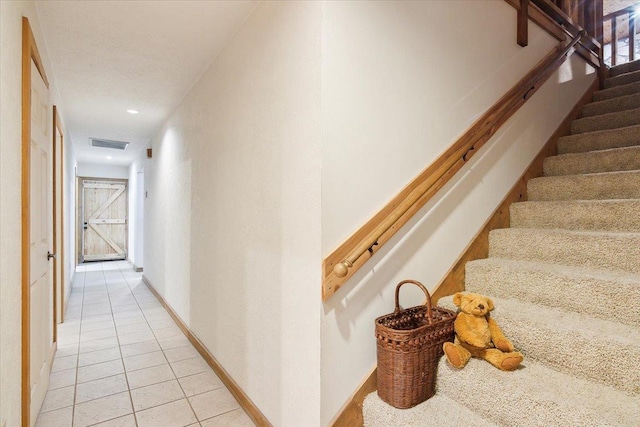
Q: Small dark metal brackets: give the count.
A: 3